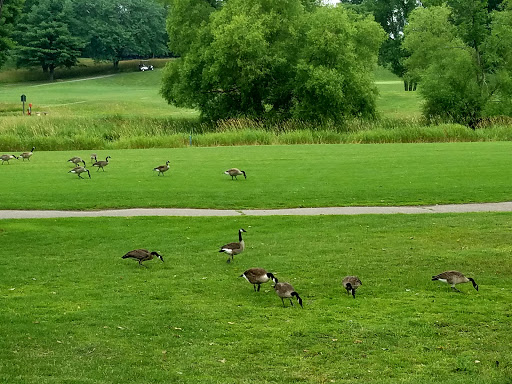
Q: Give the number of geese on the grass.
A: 14